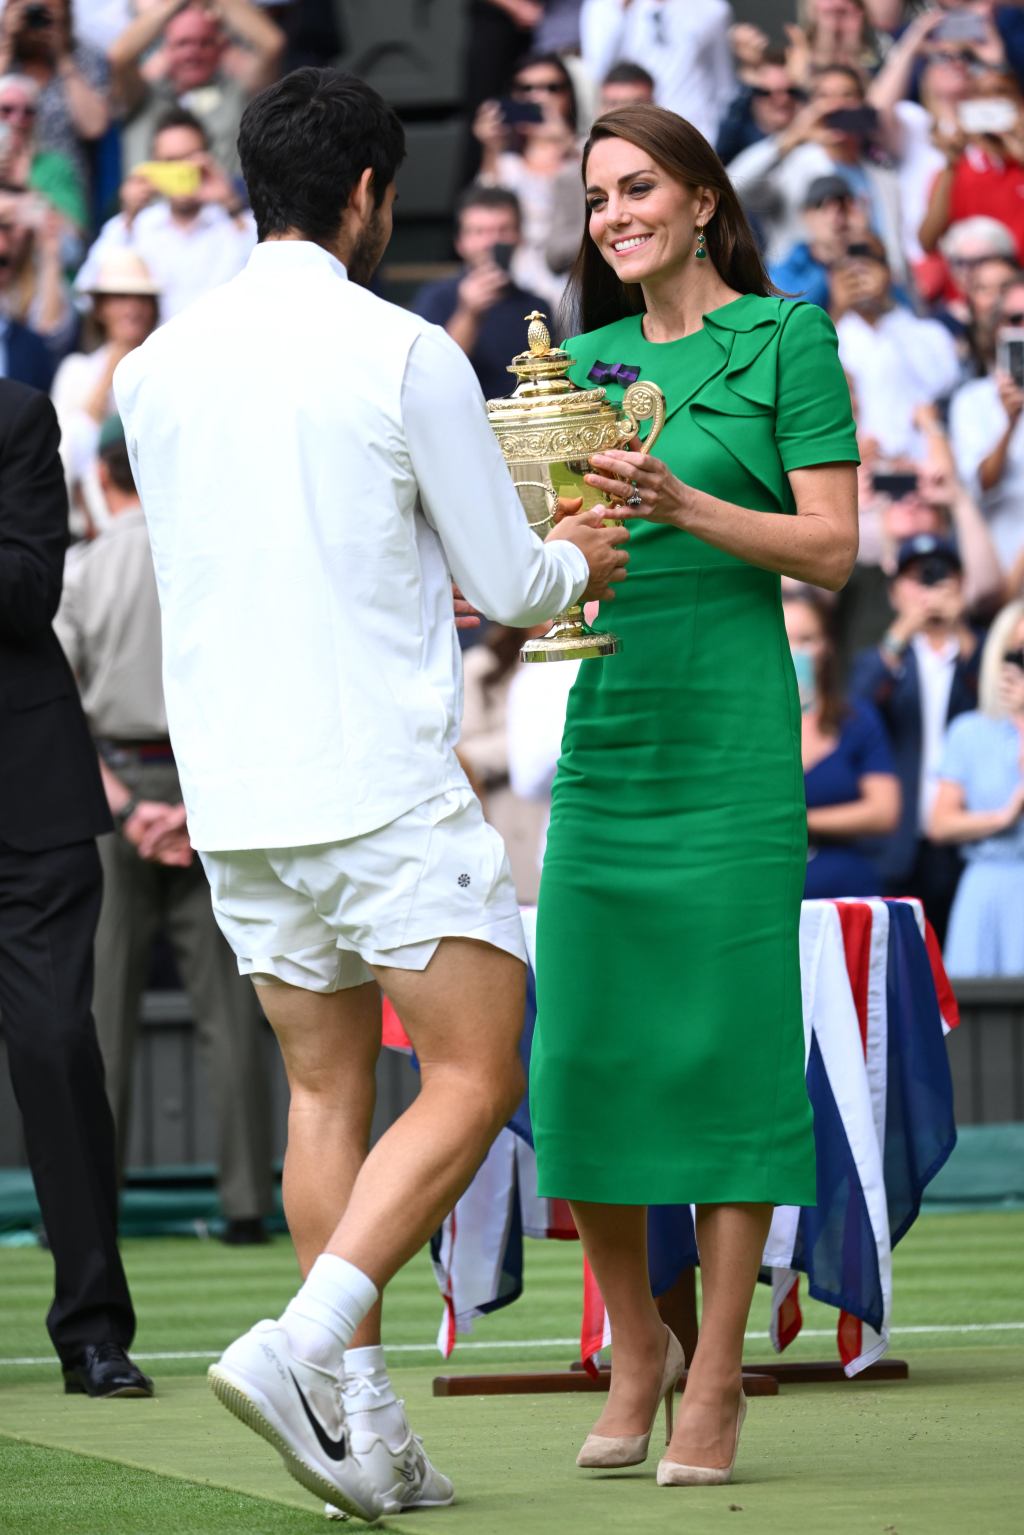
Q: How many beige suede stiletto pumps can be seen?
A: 2